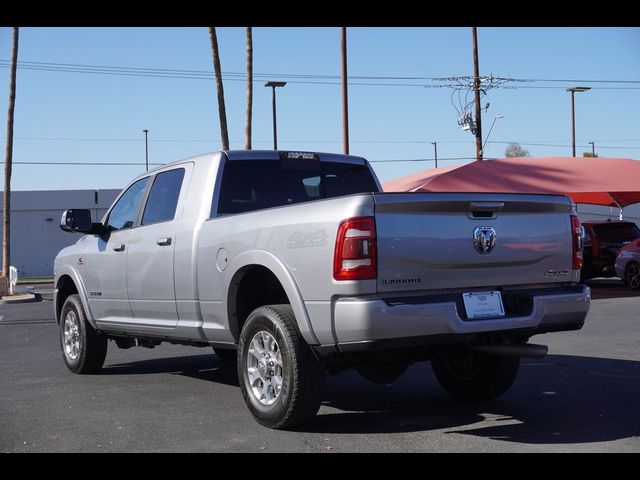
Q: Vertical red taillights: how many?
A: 2